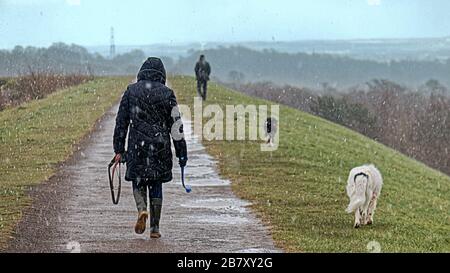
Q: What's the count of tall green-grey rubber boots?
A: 2